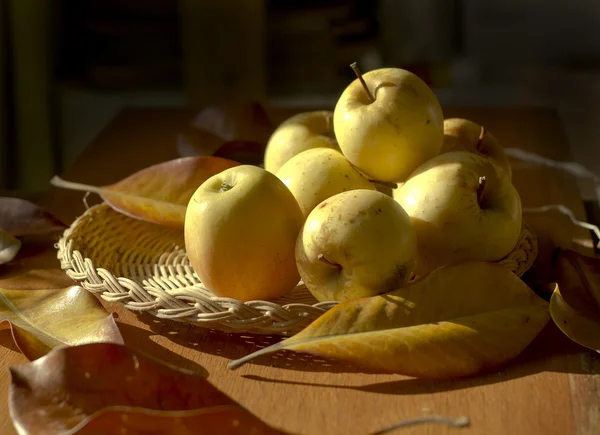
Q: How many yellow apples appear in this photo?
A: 7